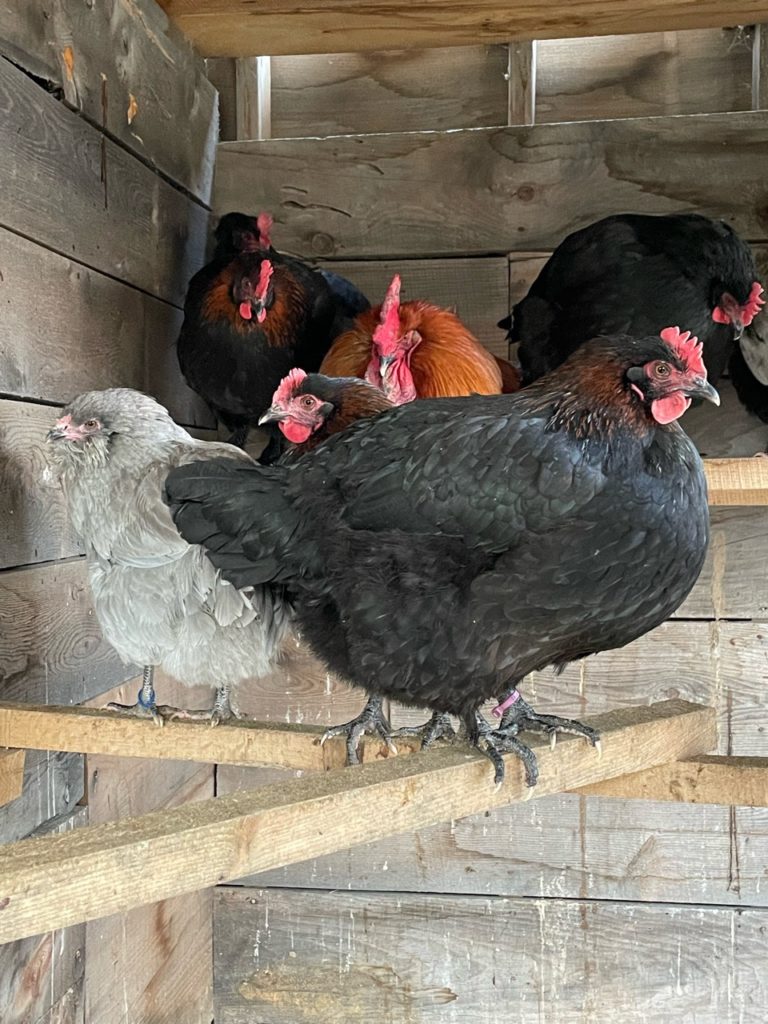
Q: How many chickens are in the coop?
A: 7